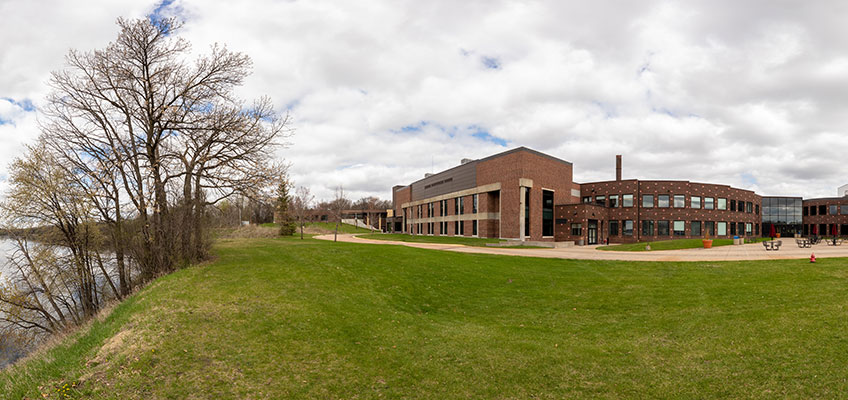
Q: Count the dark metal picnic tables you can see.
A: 4